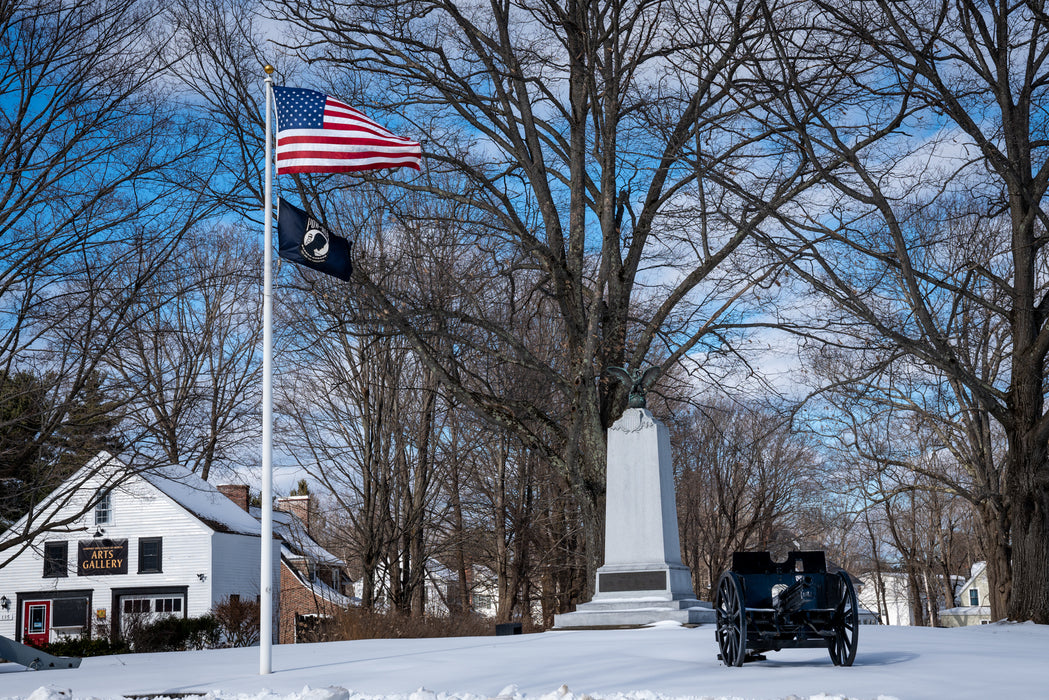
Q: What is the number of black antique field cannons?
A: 1